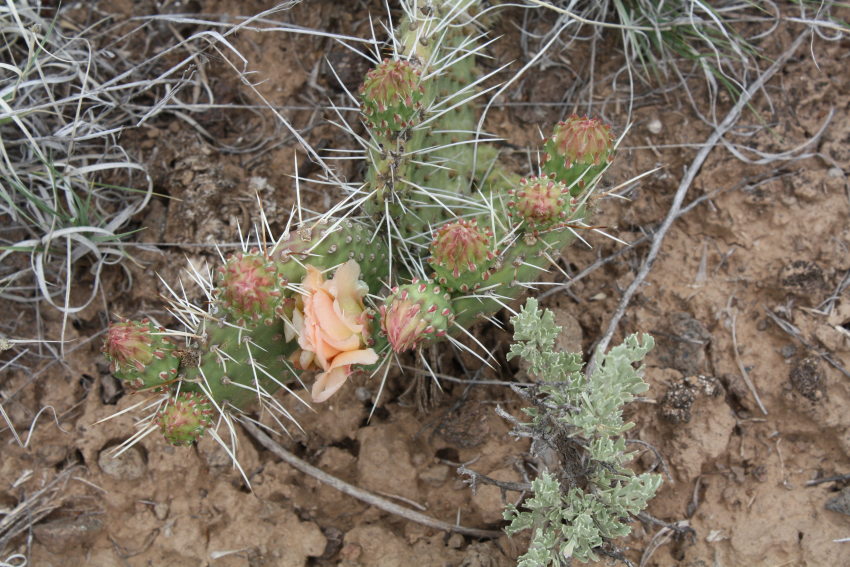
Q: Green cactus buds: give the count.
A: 8